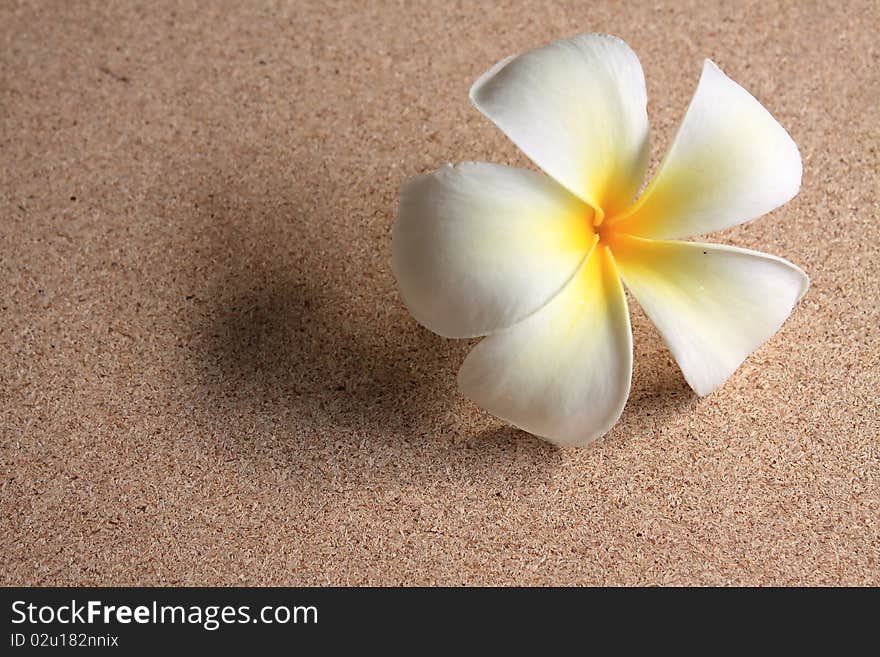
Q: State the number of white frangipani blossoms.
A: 1